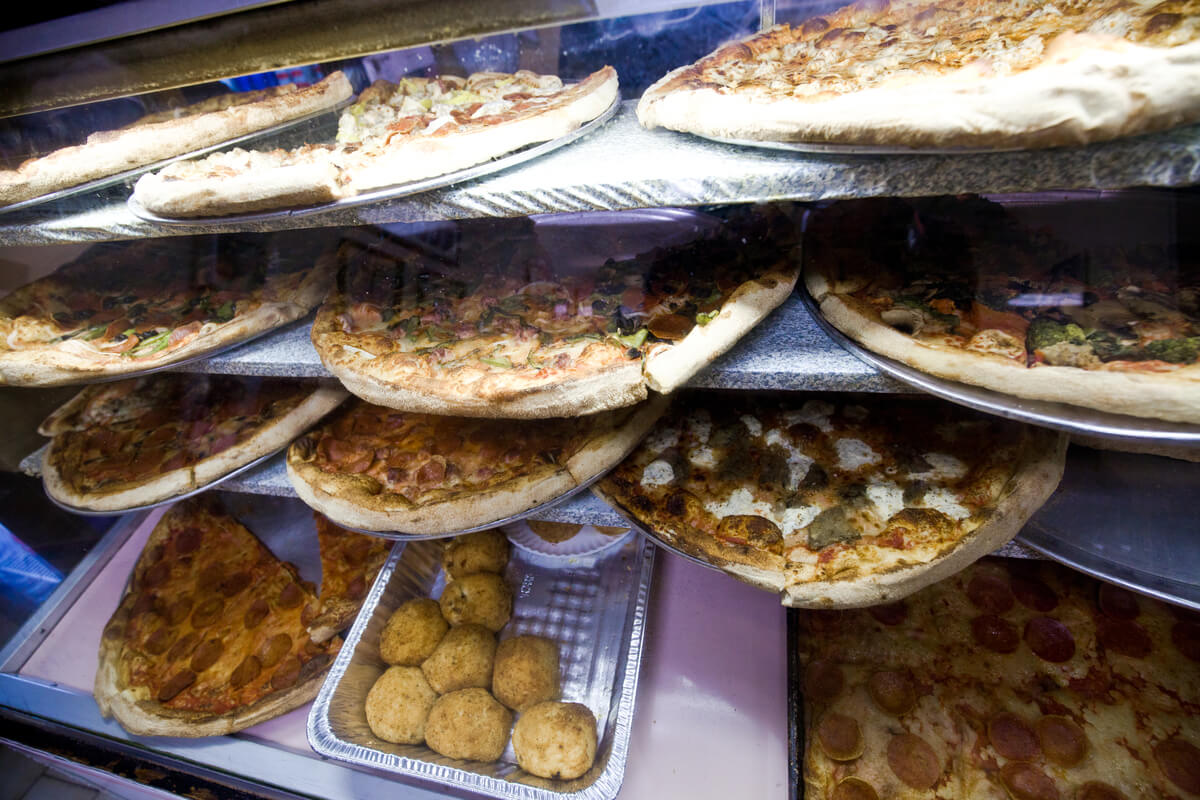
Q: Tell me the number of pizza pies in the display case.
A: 11